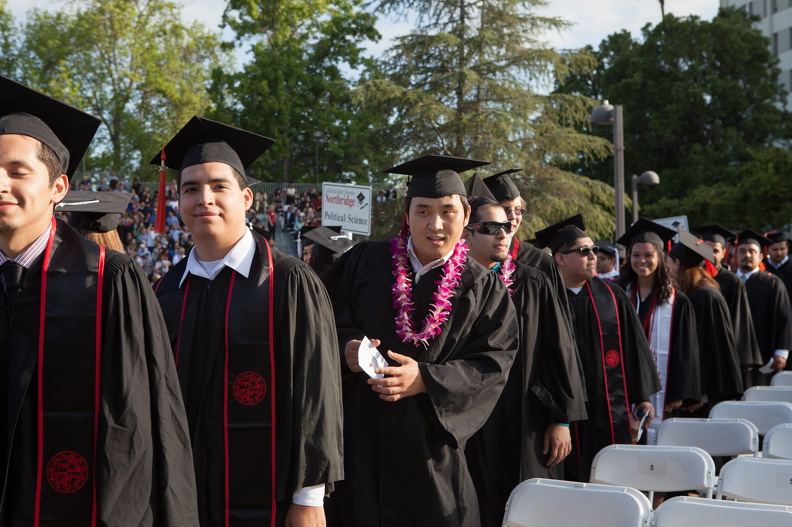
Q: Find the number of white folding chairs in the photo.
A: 9